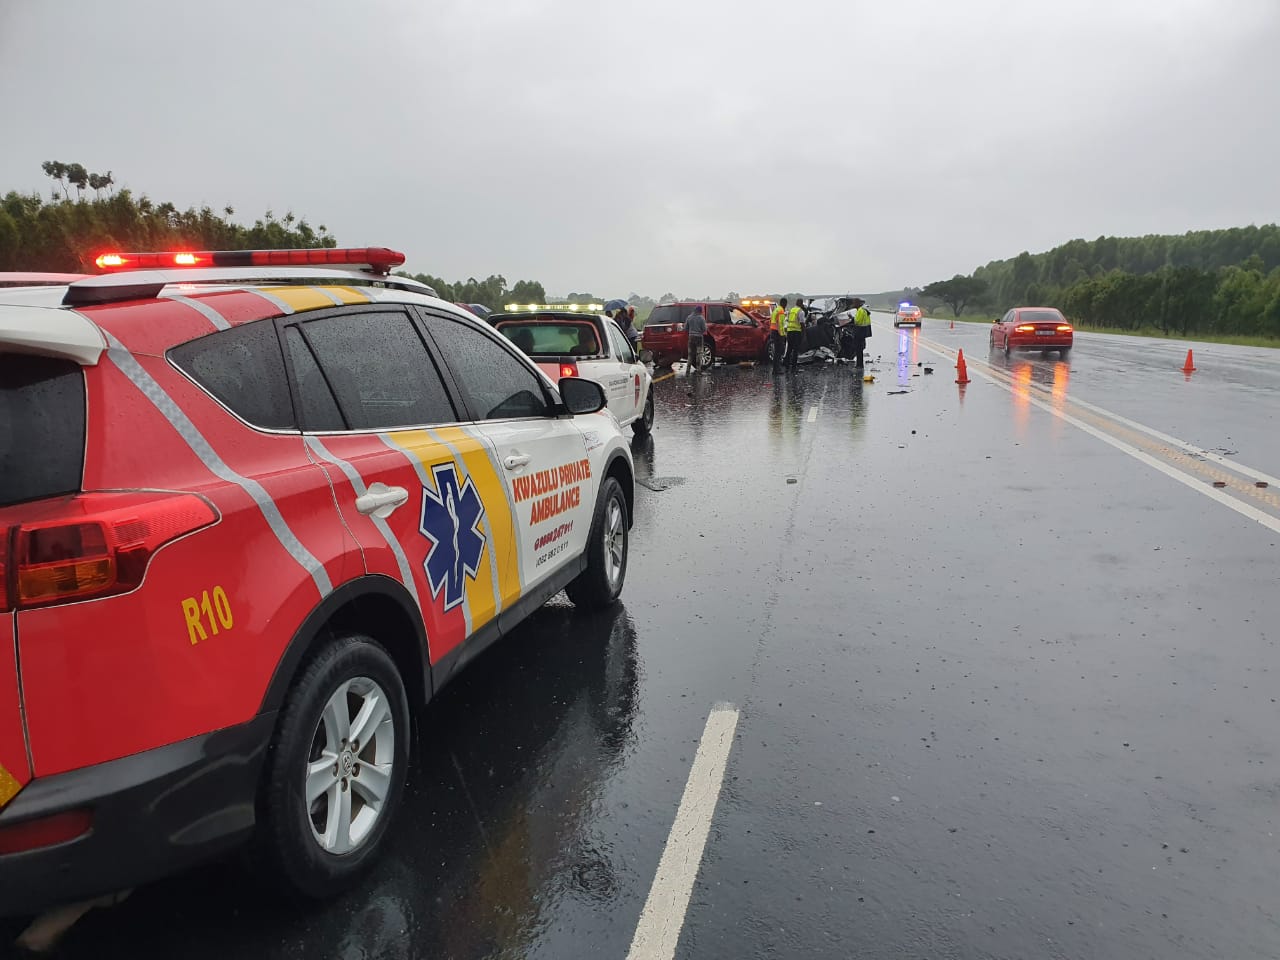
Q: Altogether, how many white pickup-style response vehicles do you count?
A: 1